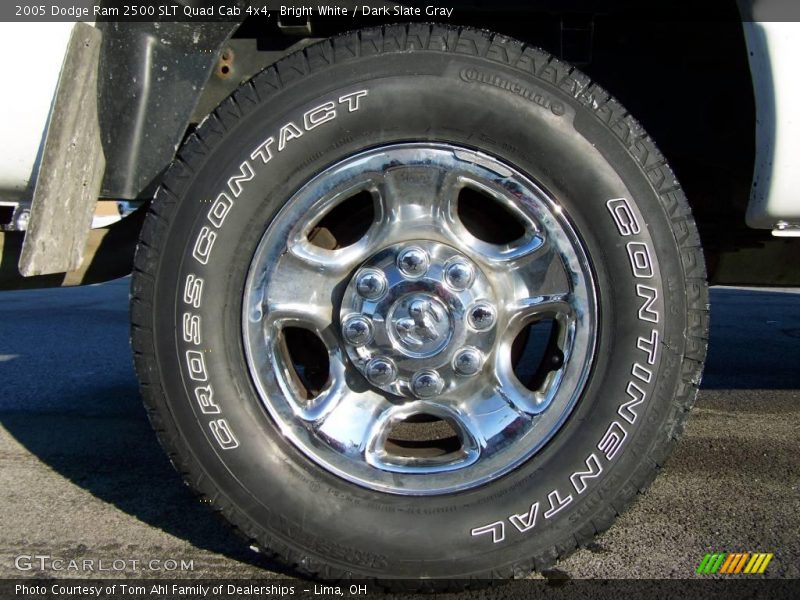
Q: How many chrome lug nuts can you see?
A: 8